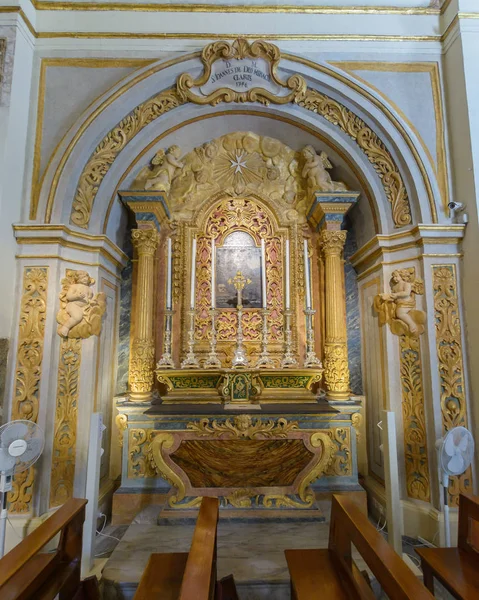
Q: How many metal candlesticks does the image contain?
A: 6